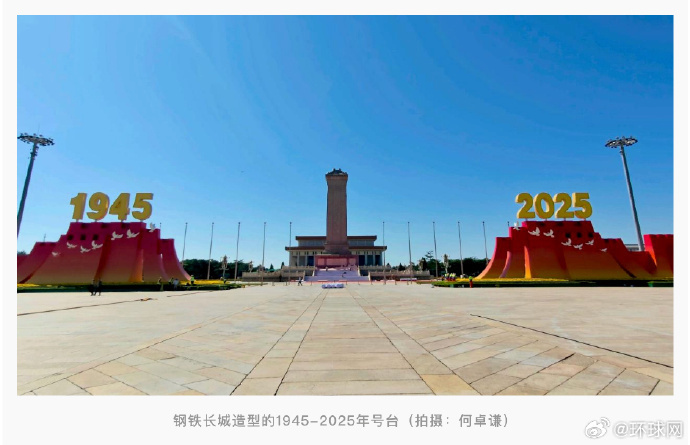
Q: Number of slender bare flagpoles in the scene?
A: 12